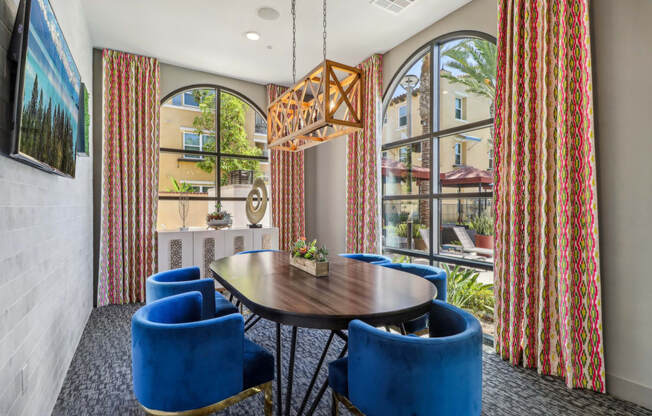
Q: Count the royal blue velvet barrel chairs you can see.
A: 6